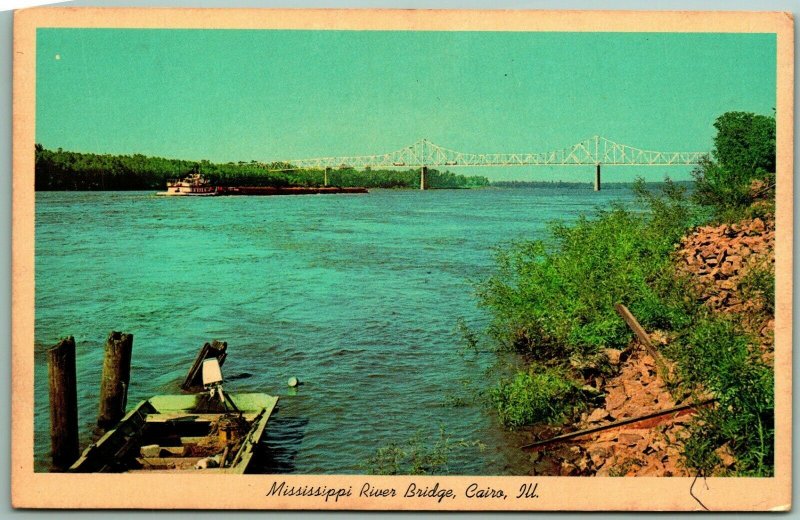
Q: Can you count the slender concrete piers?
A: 3